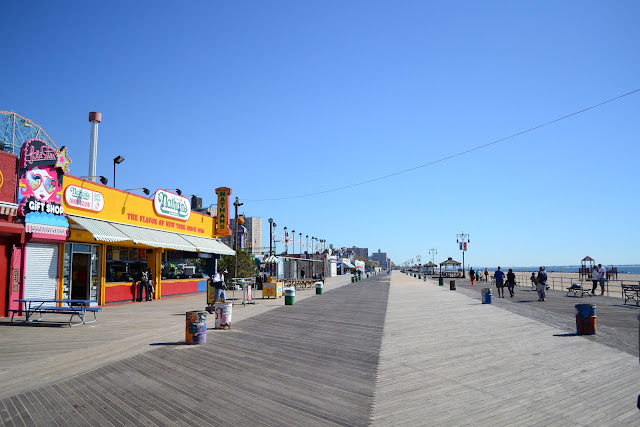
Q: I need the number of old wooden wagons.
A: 0